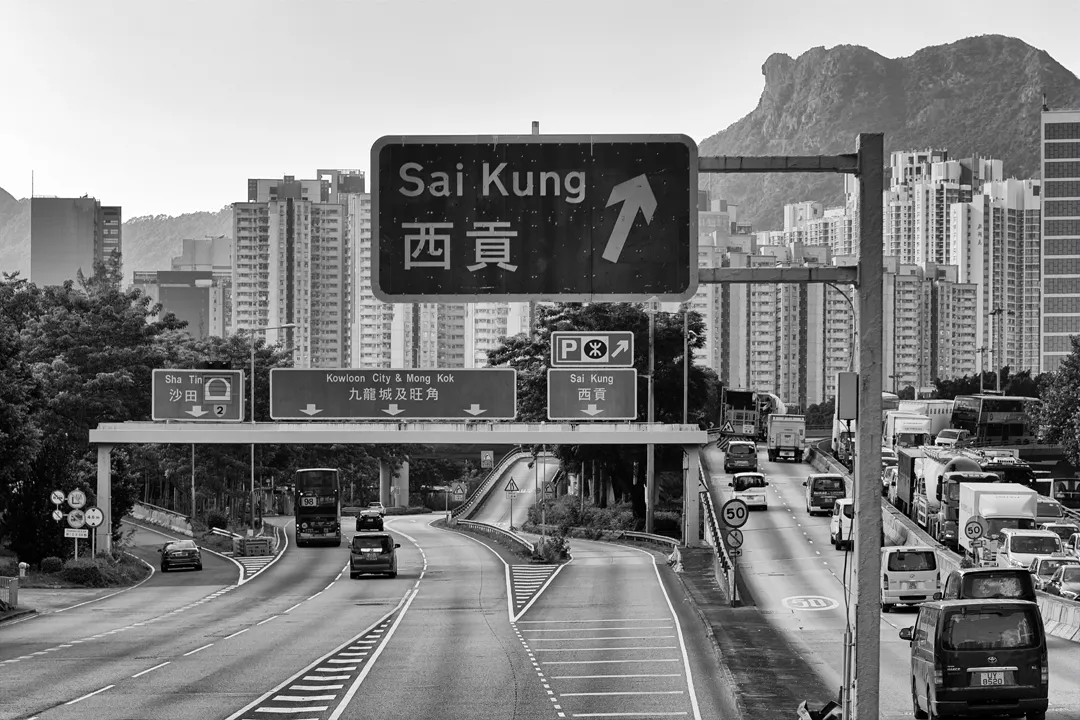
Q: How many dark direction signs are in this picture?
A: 5